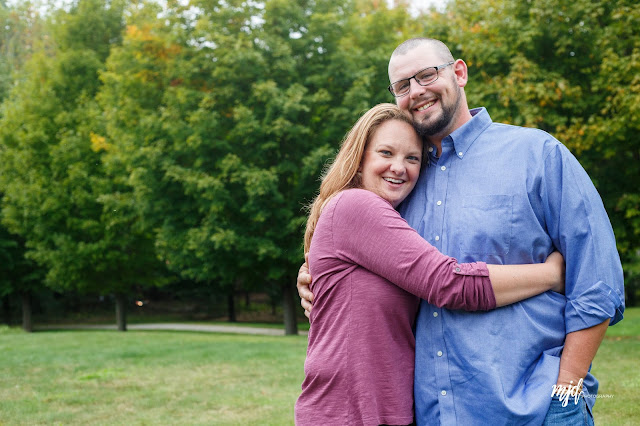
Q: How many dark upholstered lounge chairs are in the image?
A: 0